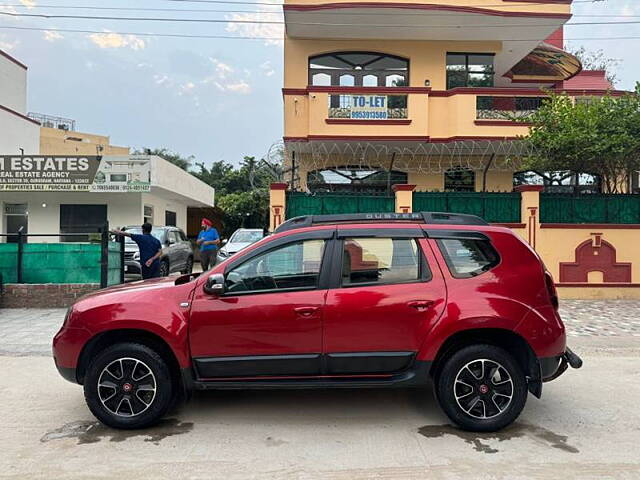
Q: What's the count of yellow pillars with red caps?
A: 3